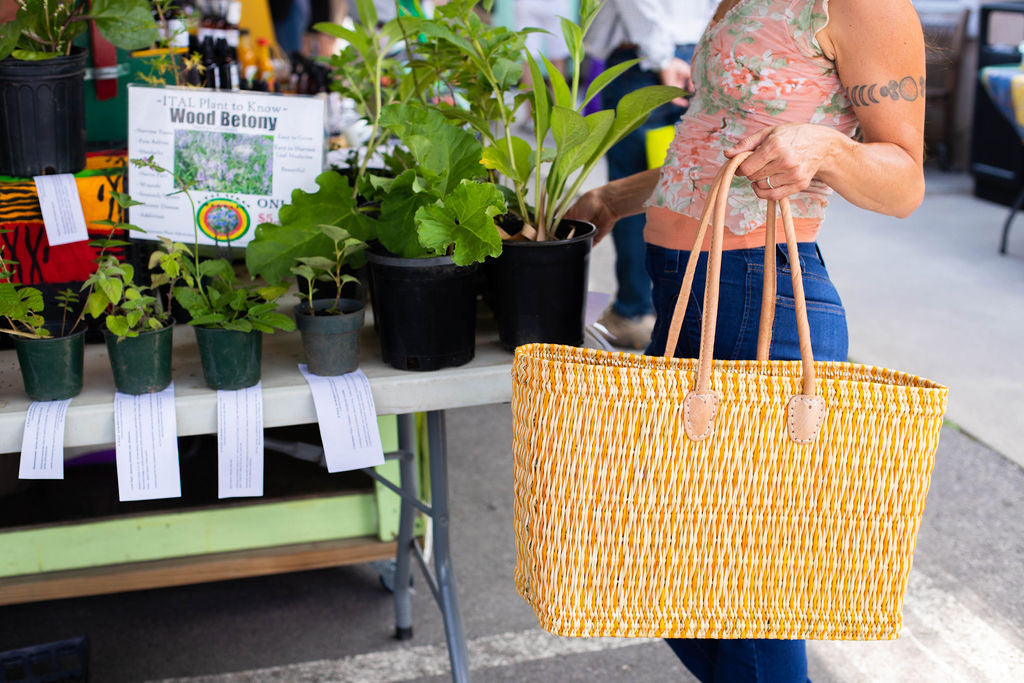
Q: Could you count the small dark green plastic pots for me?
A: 3